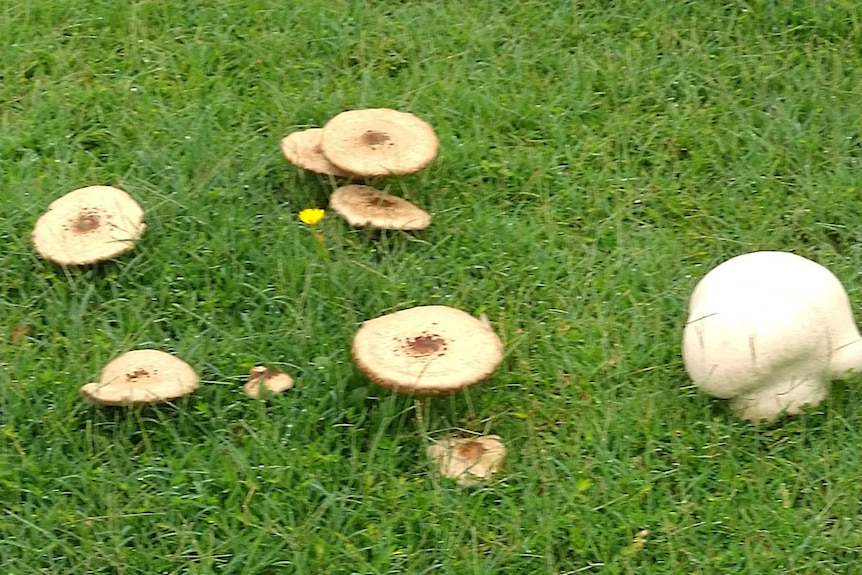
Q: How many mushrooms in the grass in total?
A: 9